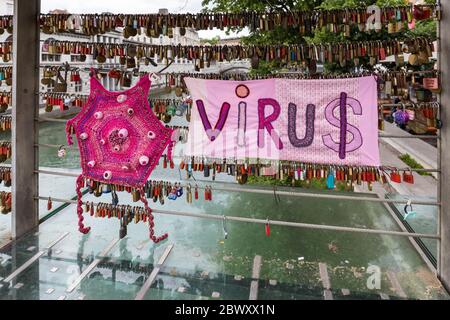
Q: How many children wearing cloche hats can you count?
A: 0